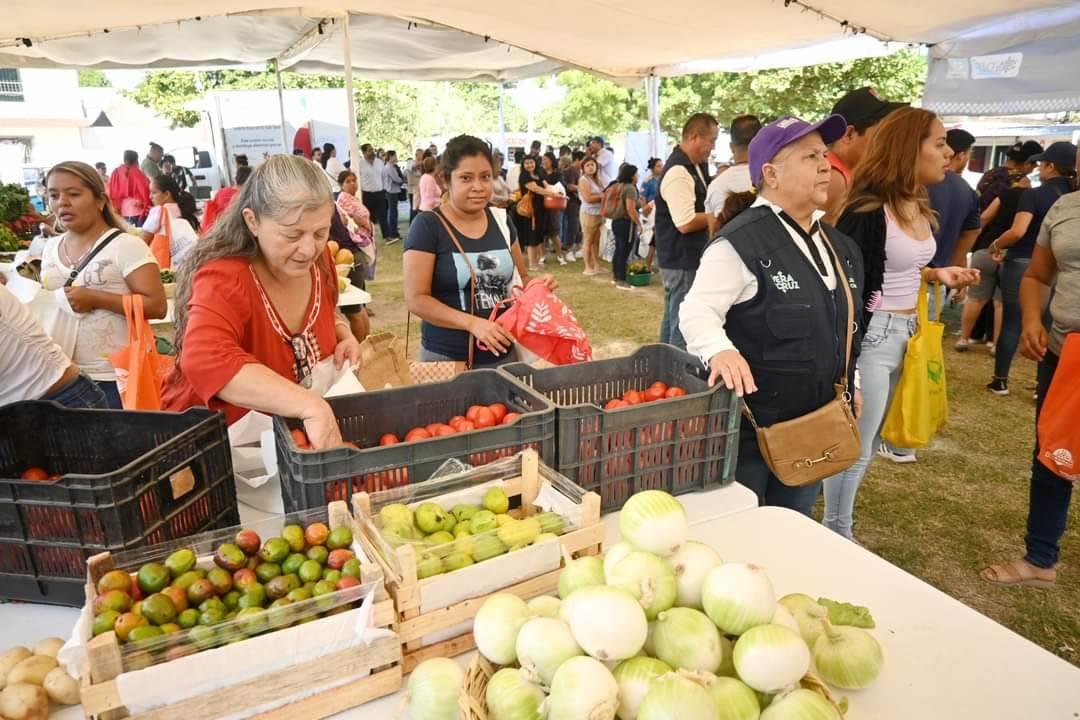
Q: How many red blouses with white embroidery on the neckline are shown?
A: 1